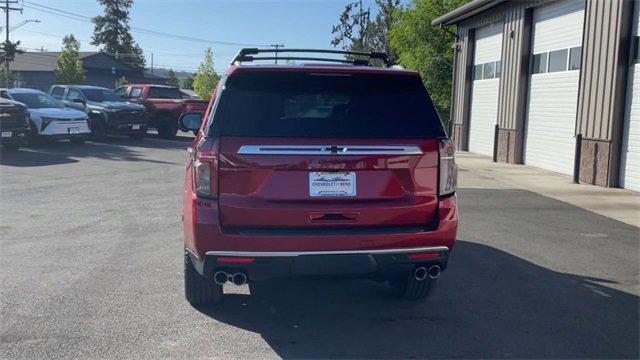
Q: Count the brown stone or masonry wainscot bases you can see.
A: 3